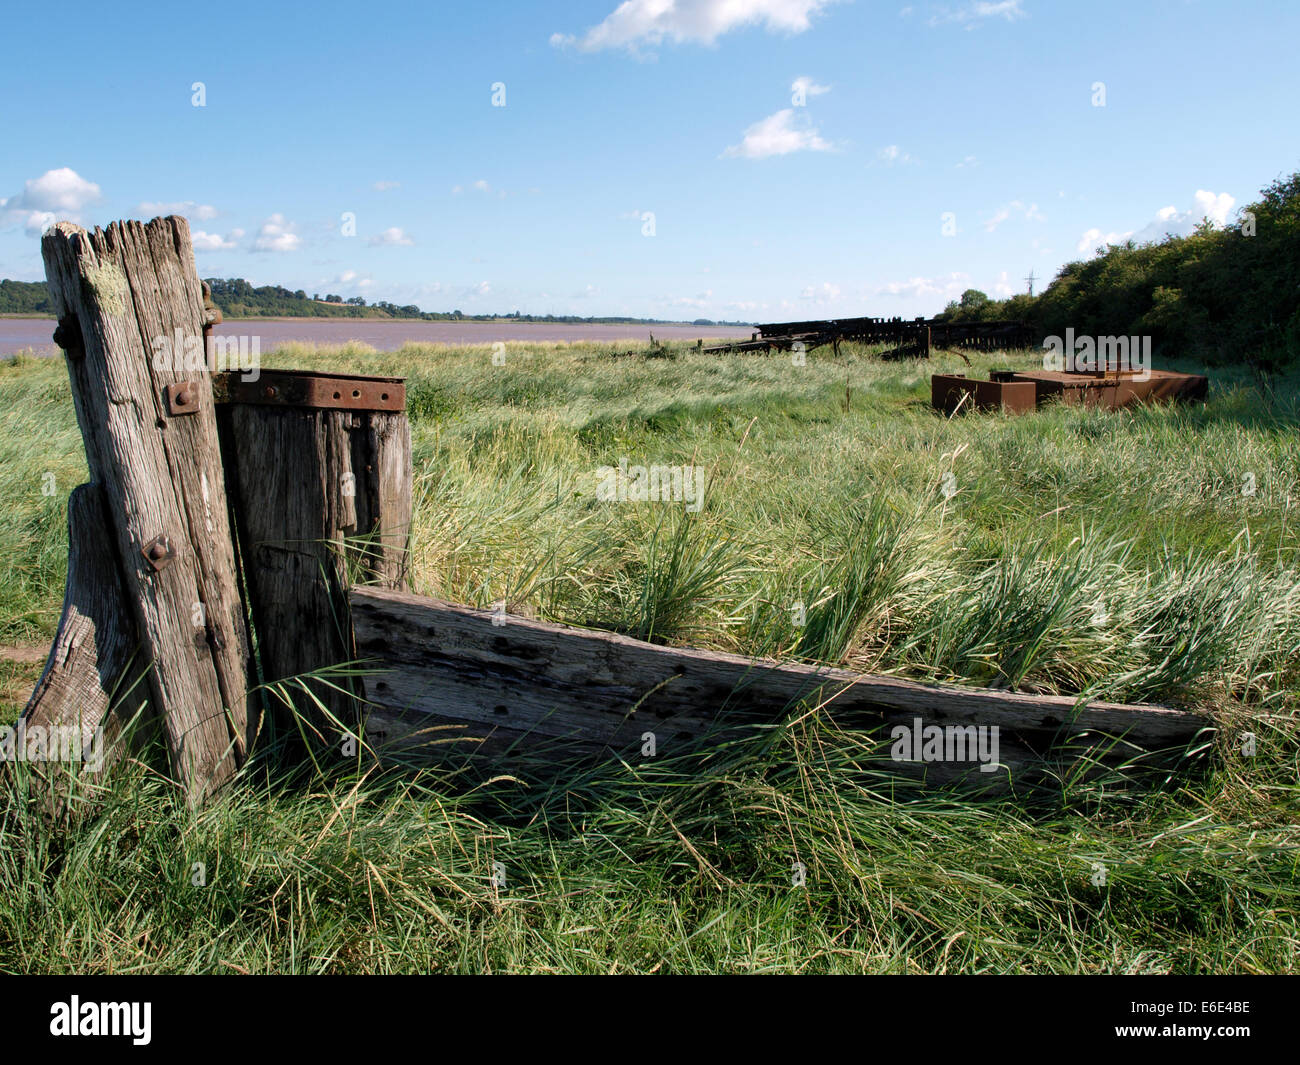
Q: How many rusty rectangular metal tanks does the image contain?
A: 2